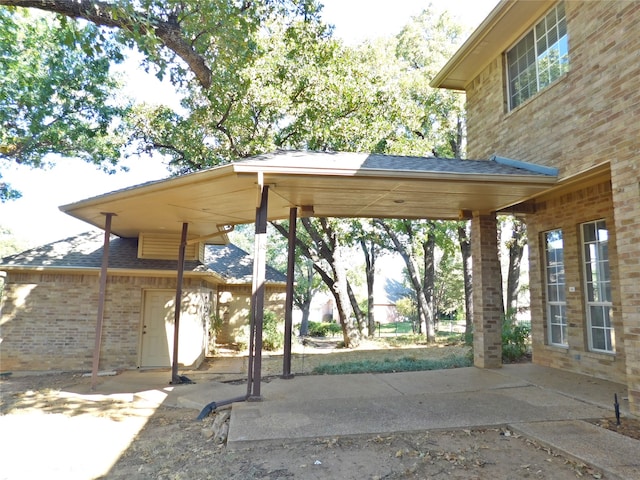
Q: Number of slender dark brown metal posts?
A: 4